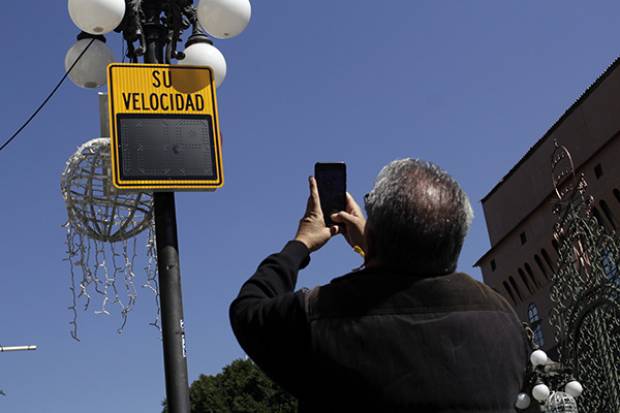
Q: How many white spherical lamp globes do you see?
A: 8